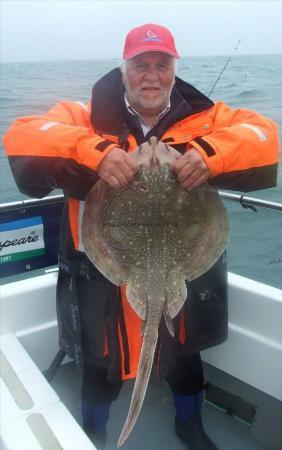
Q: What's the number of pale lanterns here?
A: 0